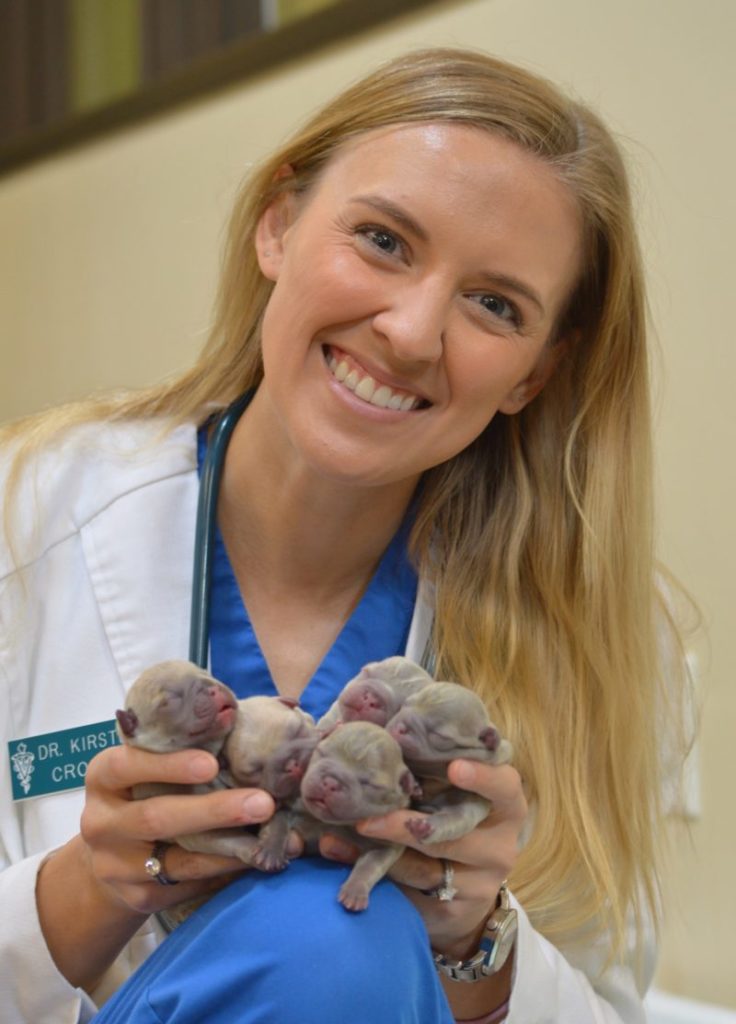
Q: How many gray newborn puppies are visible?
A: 5